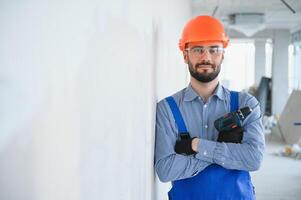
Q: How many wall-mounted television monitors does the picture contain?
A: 0